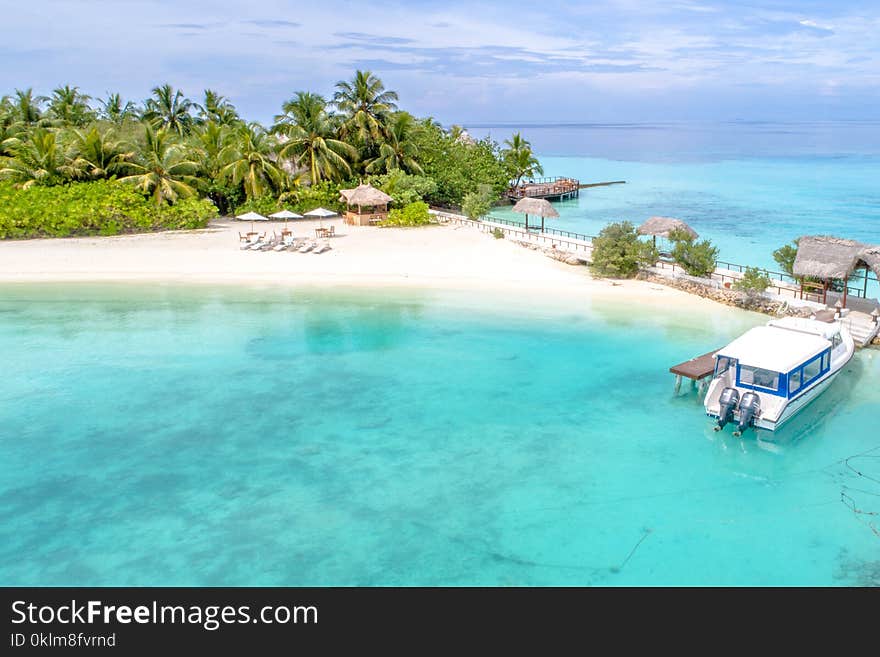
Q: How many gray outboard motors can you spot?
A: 2